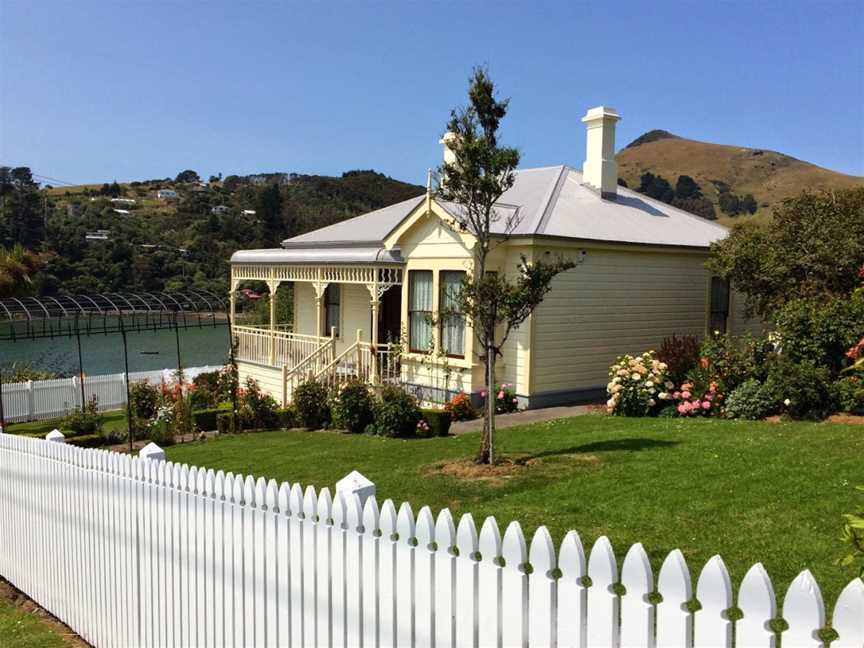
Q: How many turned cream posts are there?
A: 4